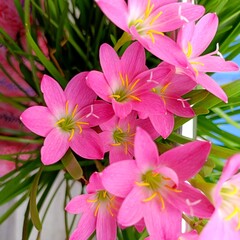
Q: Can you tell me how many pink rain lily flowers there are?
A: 9